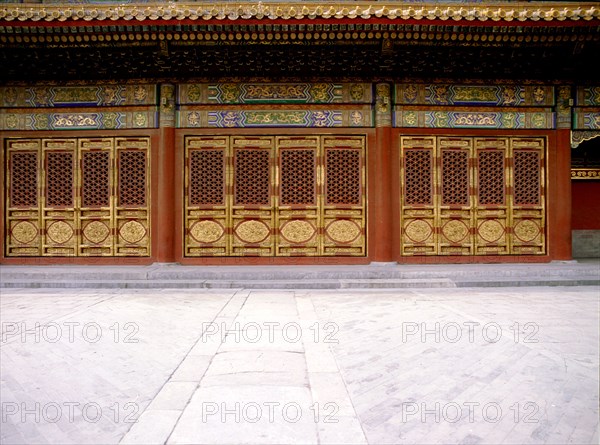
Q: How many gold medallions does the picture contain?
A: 12